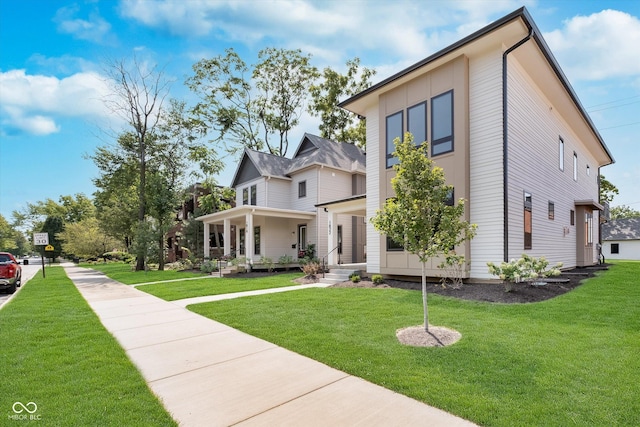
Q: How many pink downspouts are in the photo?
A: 0